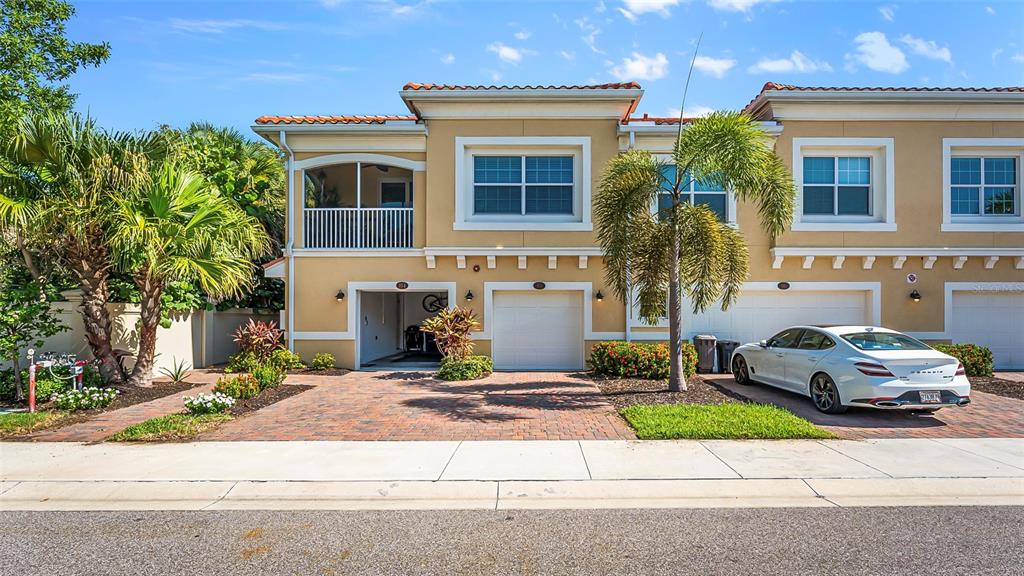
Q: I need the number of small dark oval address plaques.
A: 3